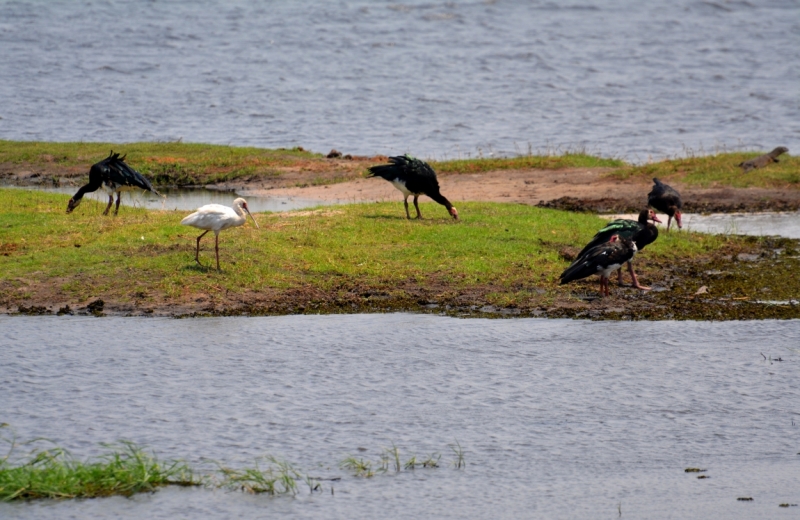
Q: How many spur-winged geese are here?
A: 5